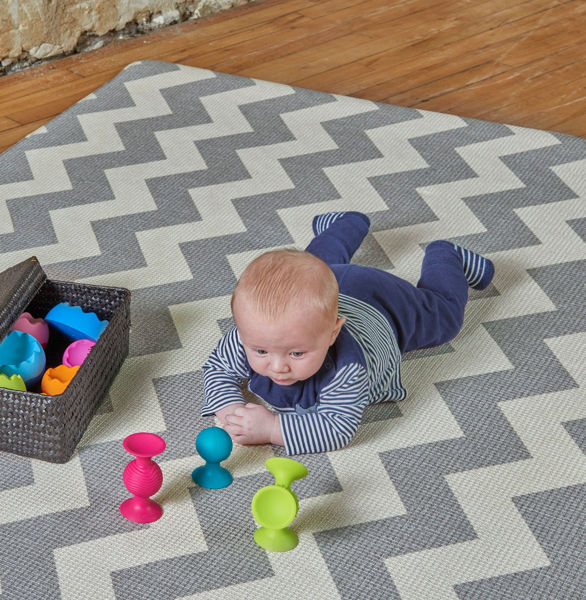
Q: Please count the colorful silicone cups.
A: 6